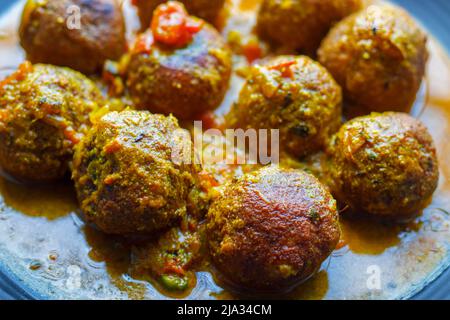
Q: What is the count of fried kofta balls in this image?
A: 10